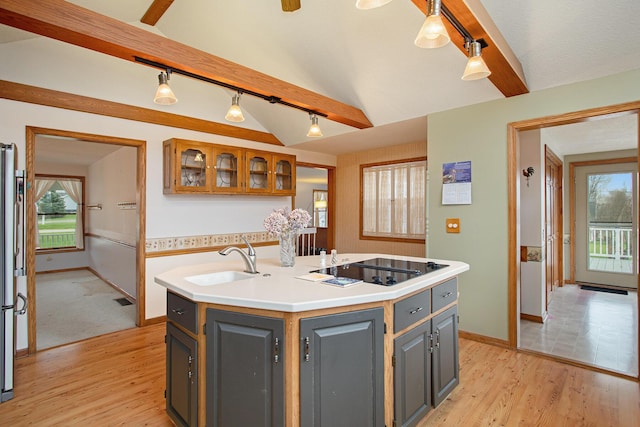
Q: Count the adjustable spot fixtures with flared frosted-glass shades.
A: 6